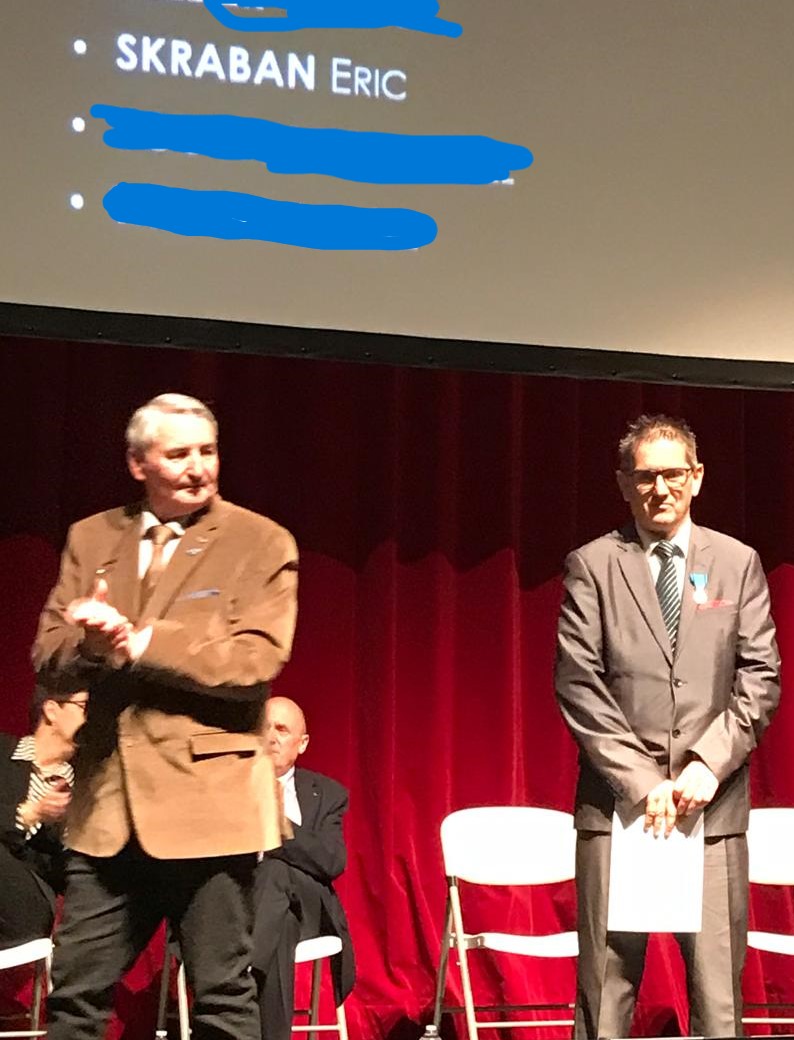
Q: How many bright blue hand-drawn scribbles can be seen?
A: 3